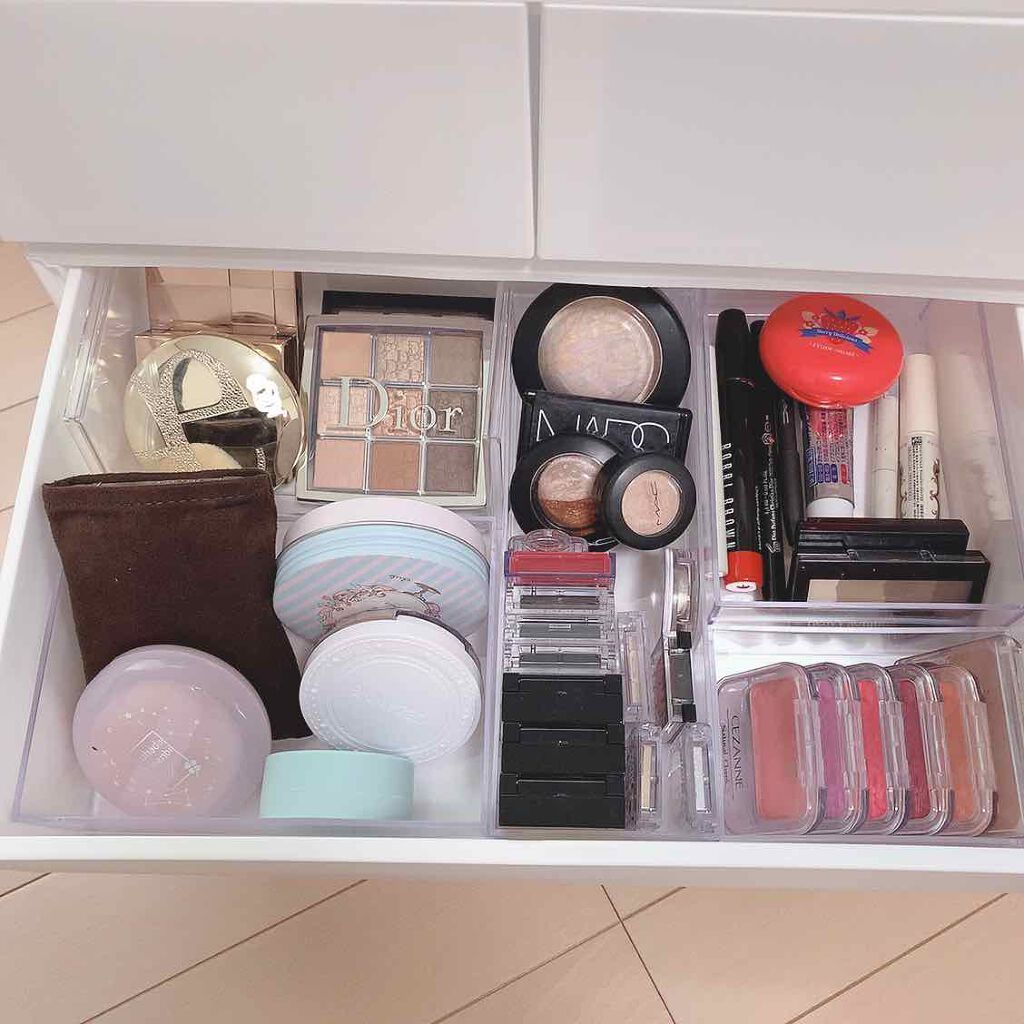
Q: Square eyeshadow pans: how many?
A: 9